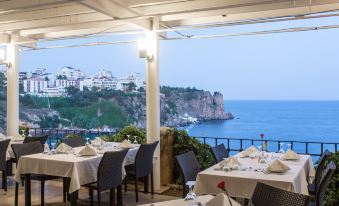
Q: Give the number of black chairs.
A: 11